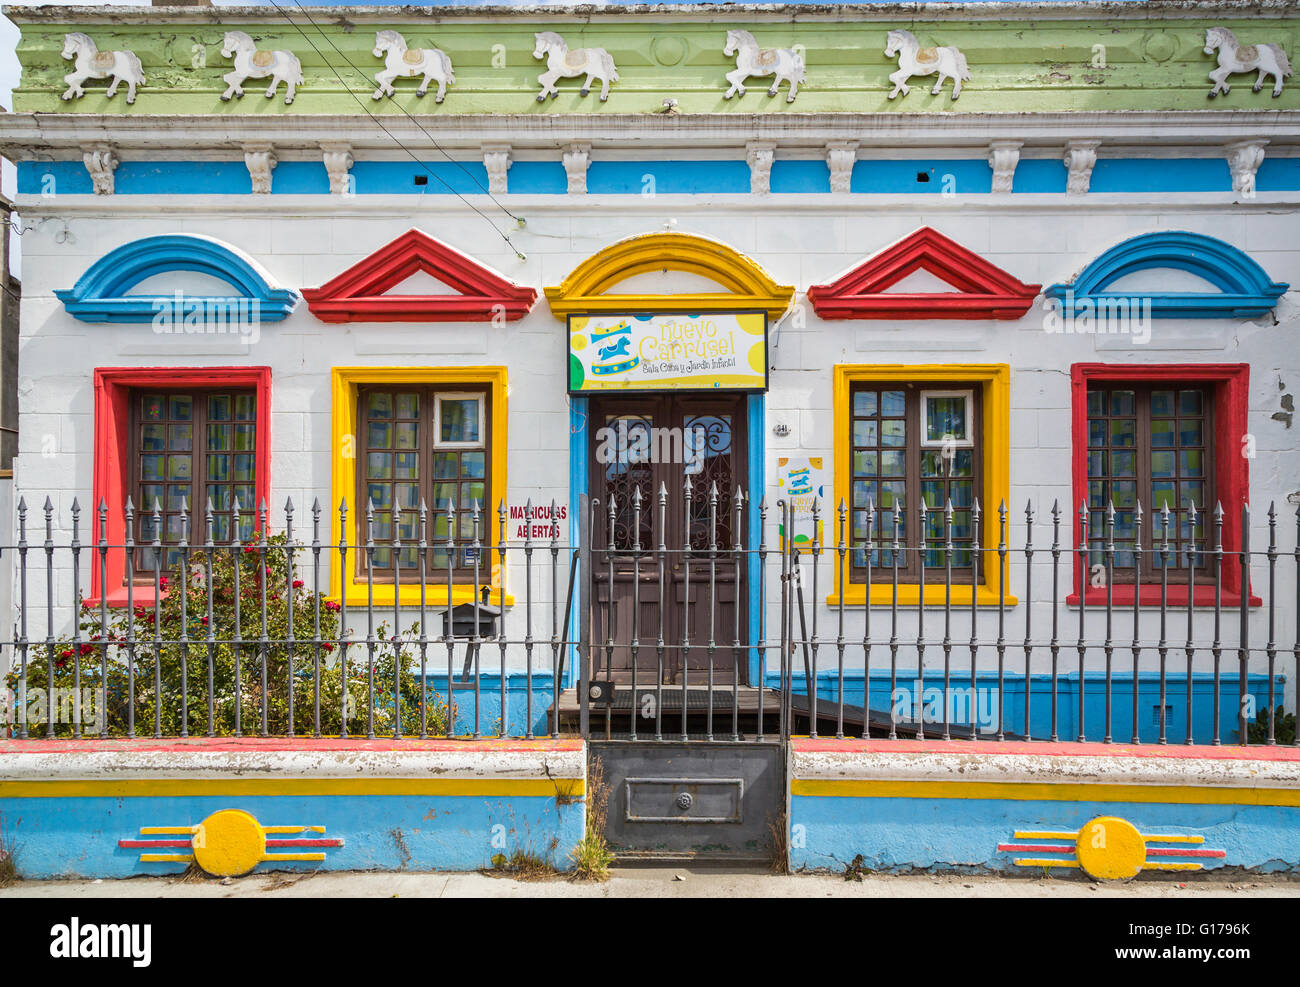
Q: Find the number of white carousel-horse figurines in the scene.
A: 7